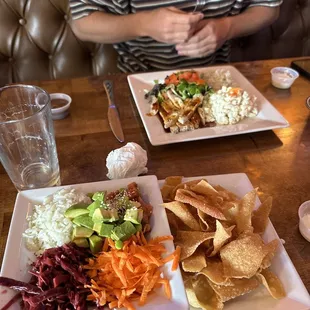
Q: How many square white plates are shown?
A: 3